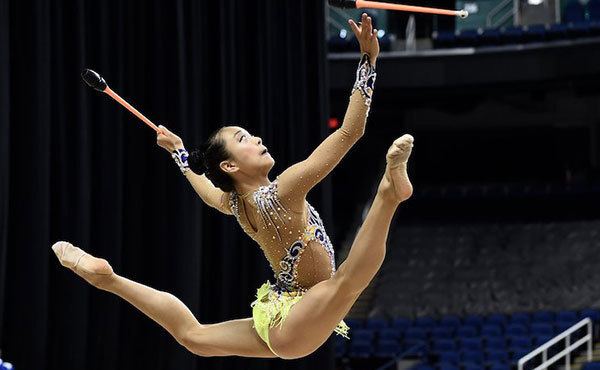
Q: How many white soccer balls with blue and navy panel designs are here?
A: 0